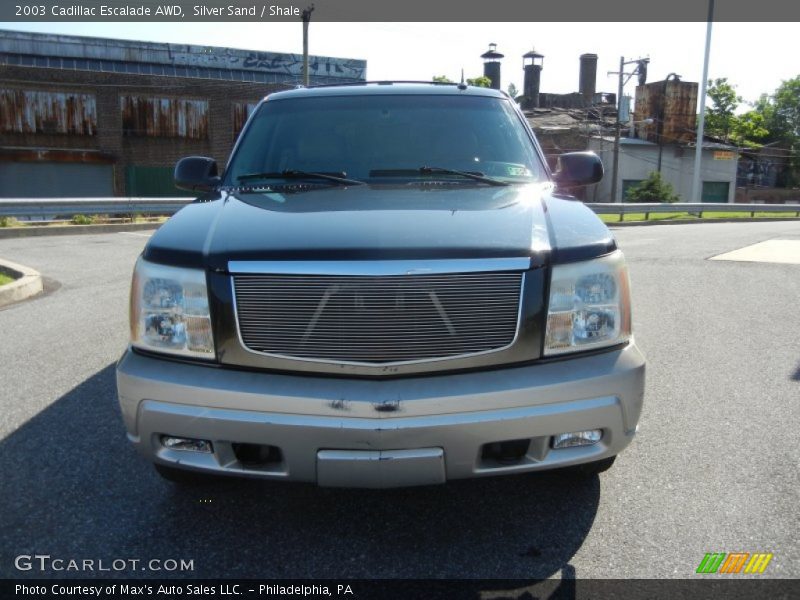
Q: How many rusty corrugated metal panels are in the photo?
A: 3